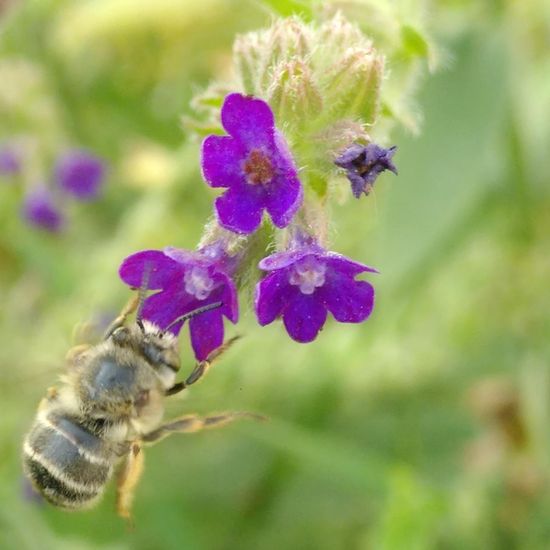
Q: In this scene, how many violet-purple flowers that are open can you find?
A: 3